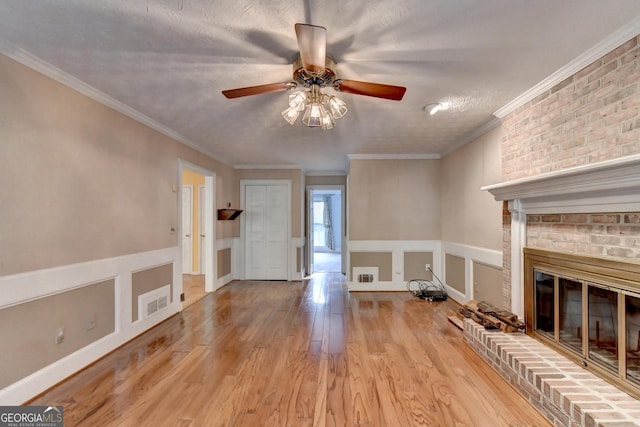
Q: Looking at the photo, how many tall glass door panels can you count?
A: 4